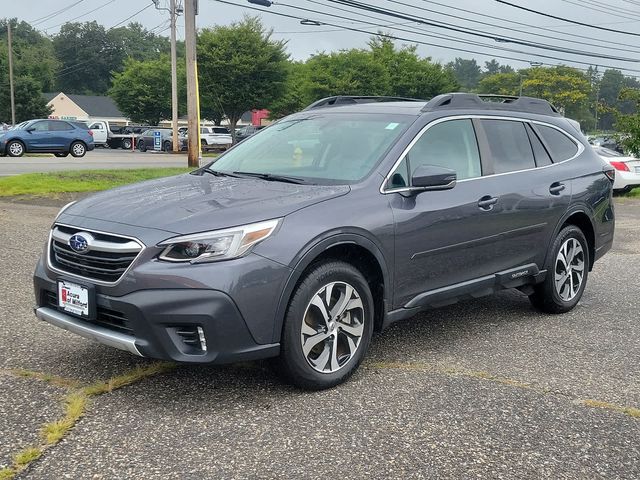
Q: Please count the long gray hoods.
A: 1